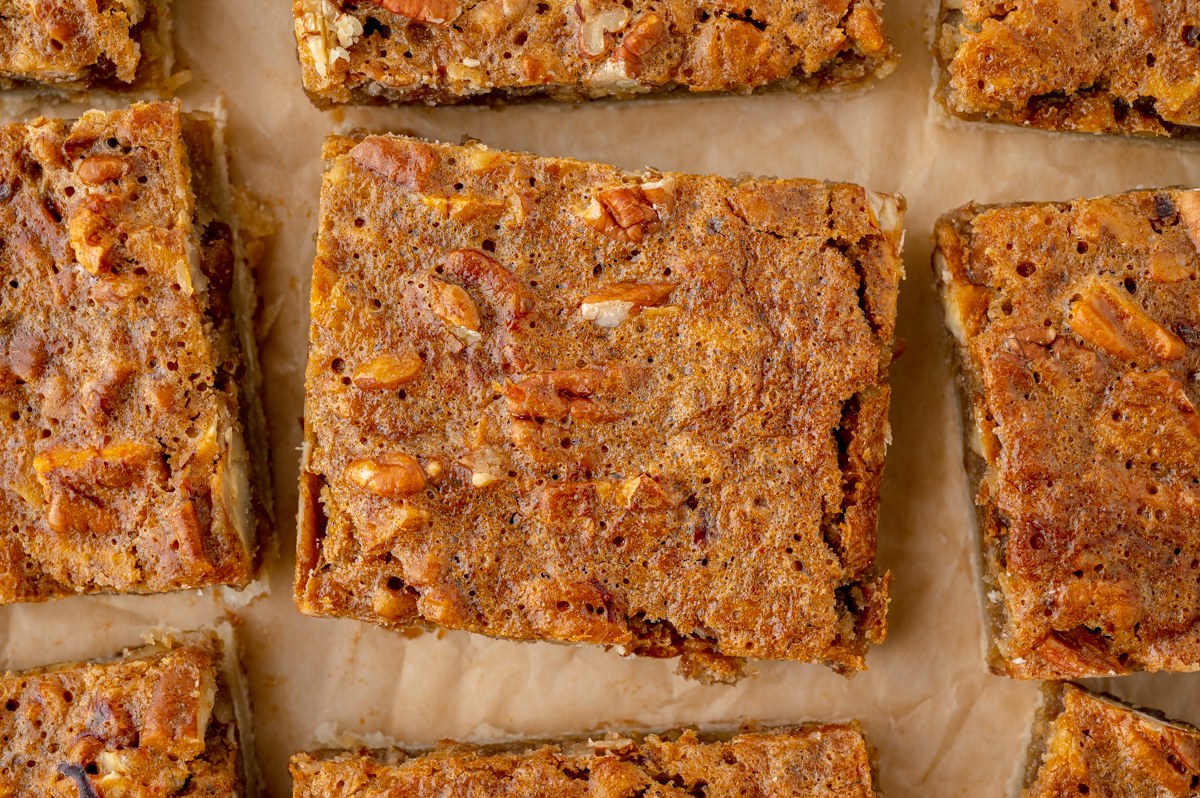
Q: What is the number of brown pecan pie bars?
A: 9